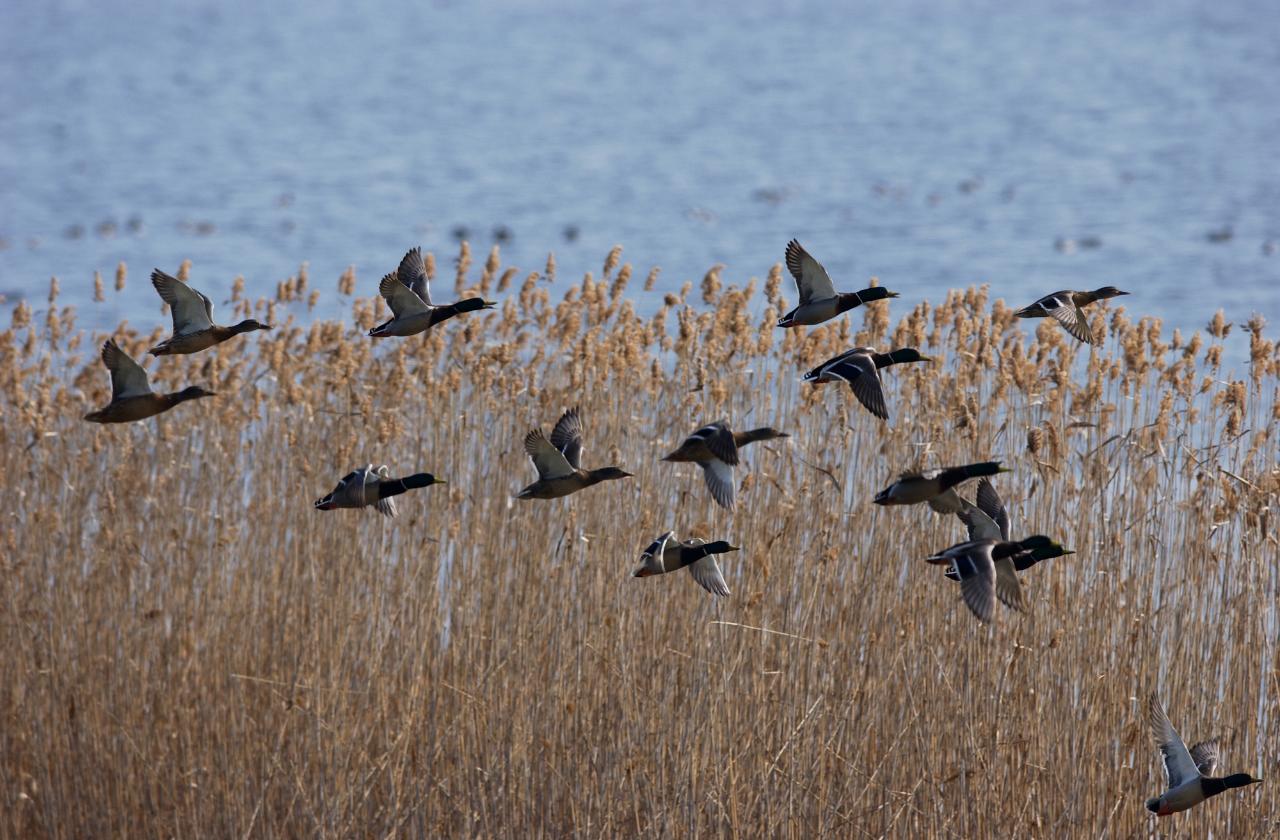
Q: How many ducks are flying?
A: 14